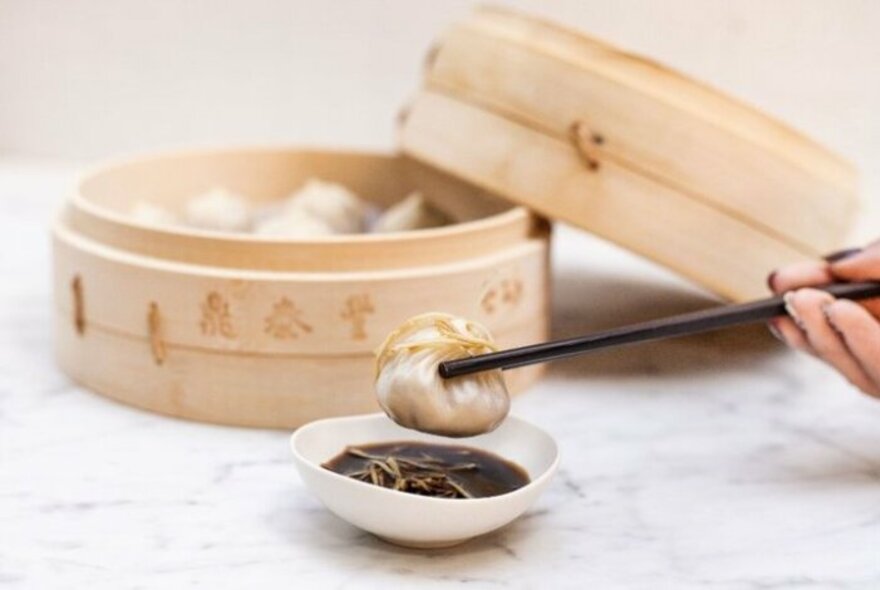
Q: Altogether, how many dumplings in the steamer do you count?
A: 5